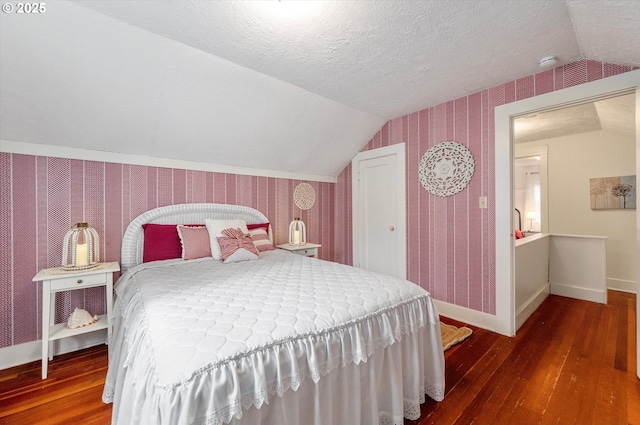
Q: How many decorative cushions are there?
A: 6